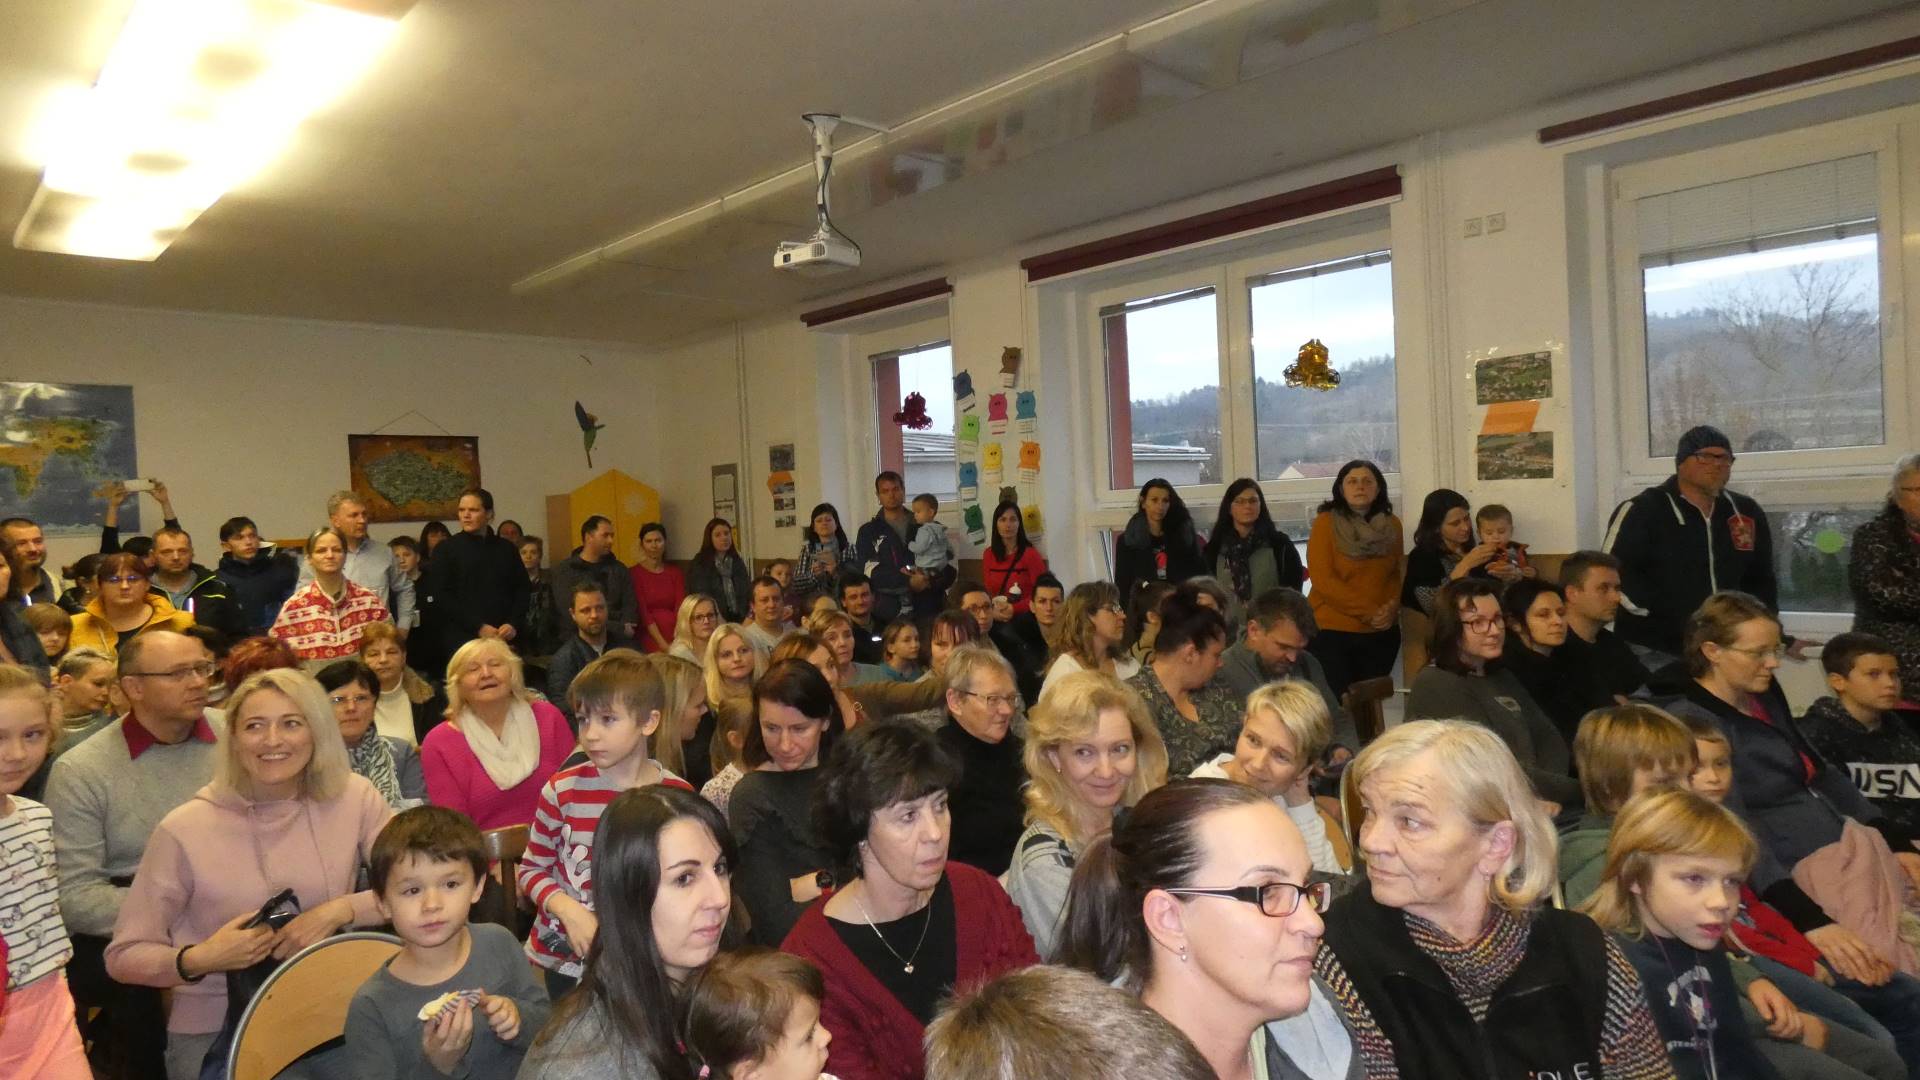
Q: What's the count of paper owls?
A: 11